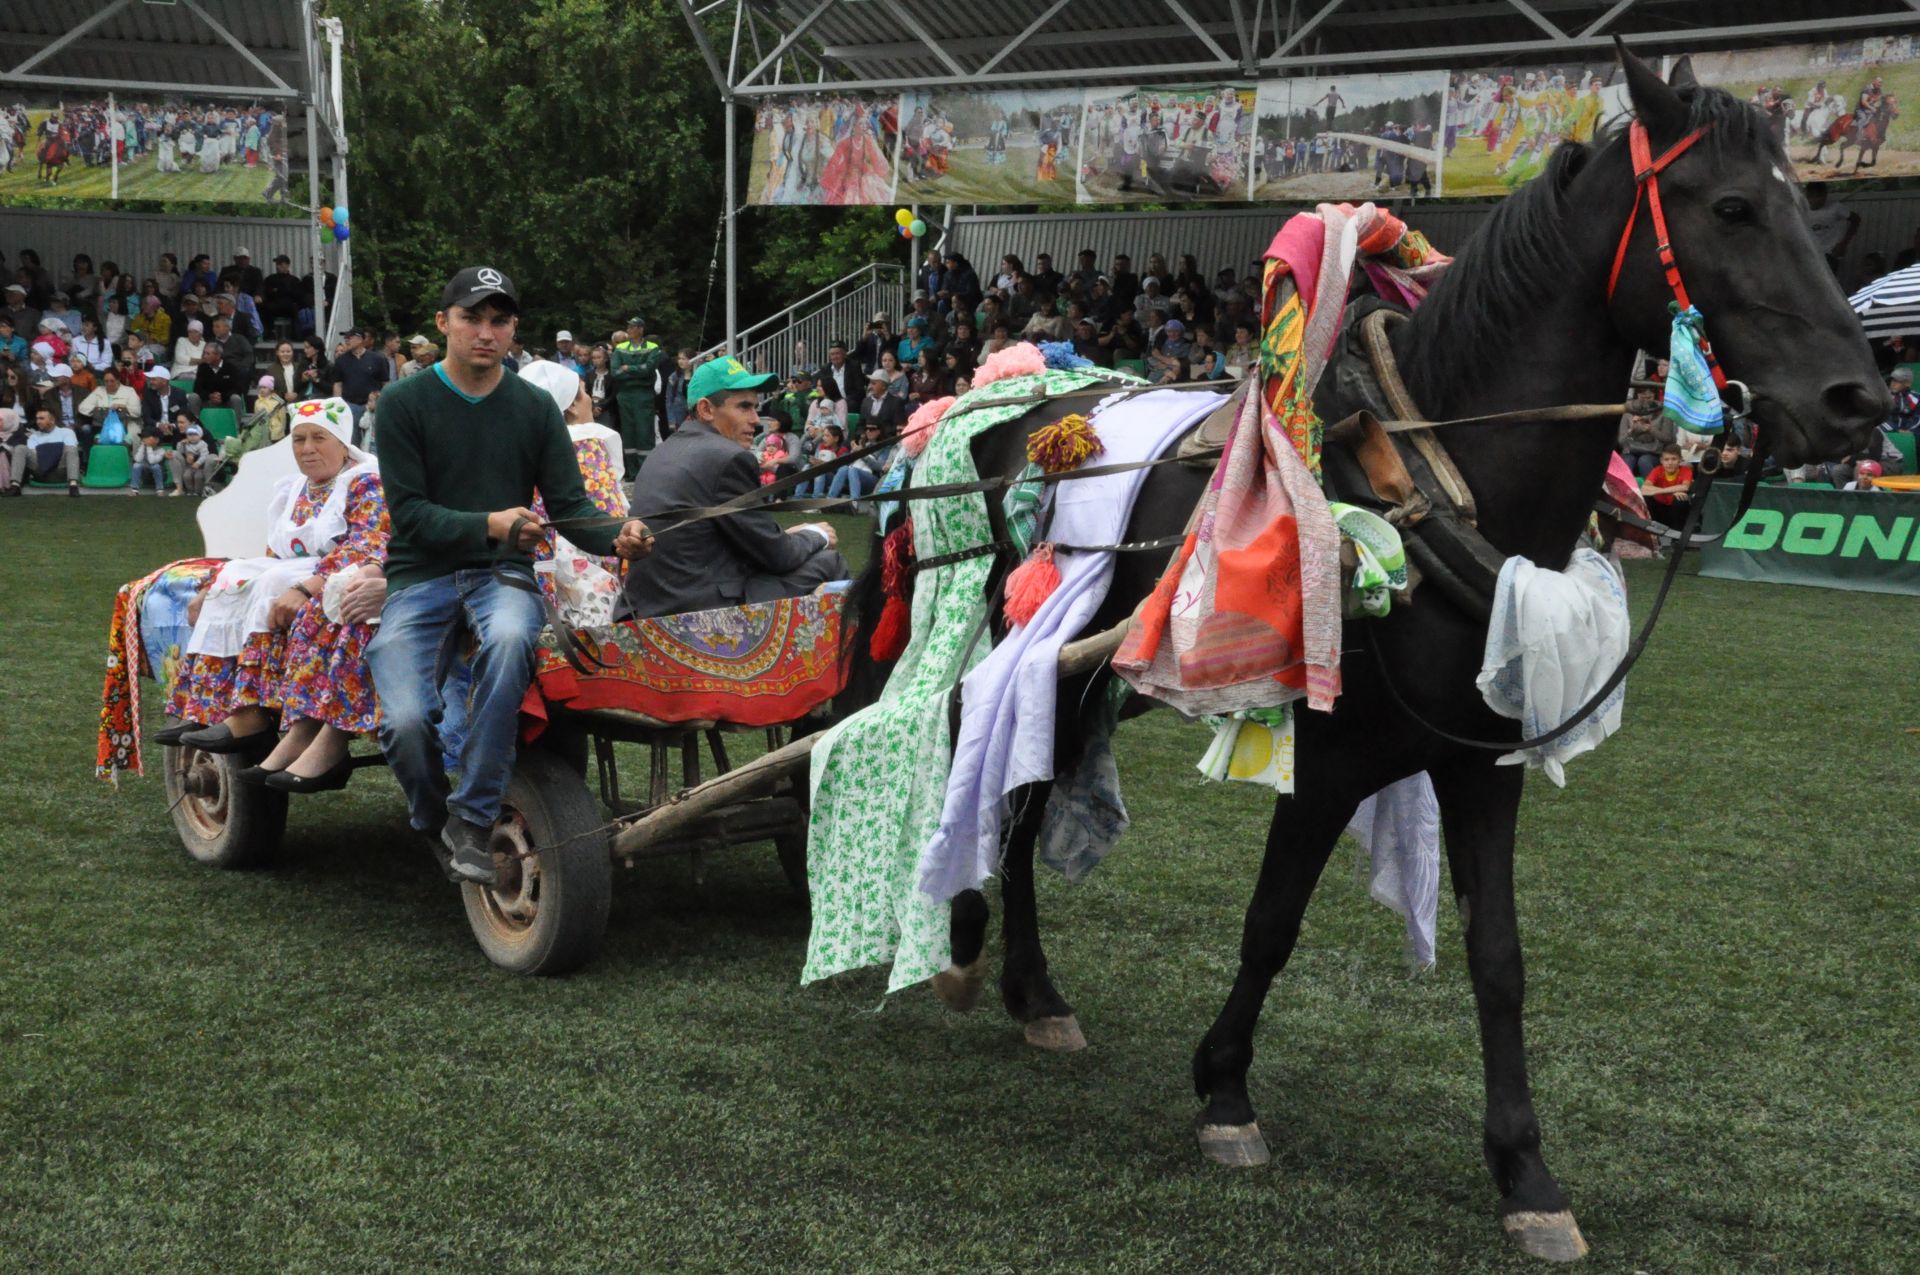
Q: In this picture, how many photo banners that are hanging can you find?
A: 8